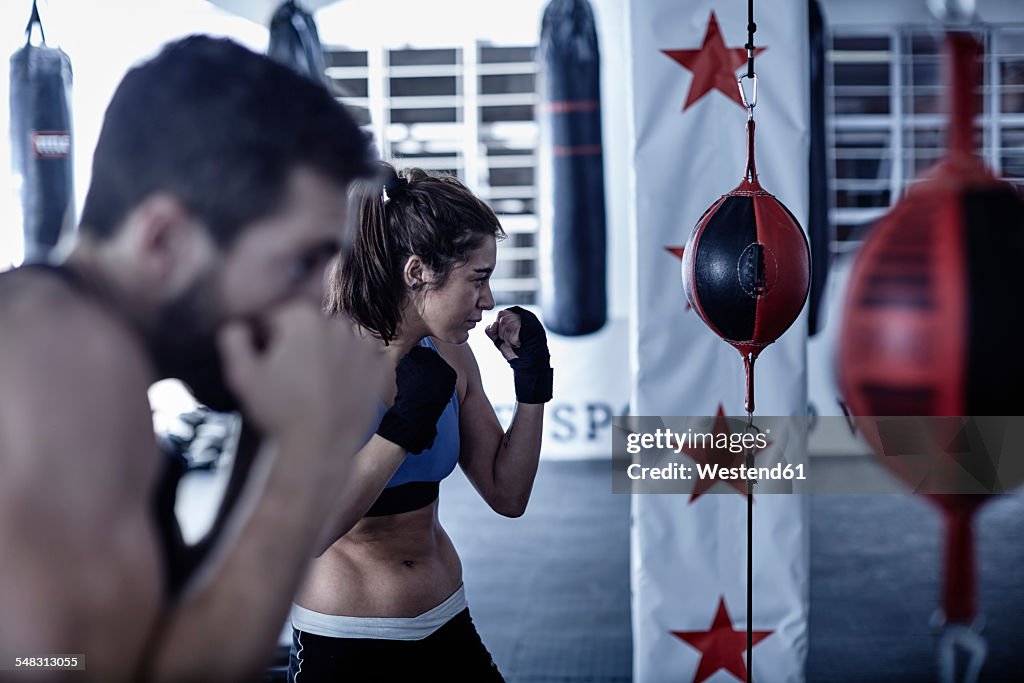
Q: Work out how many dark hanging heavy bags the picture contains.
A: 4